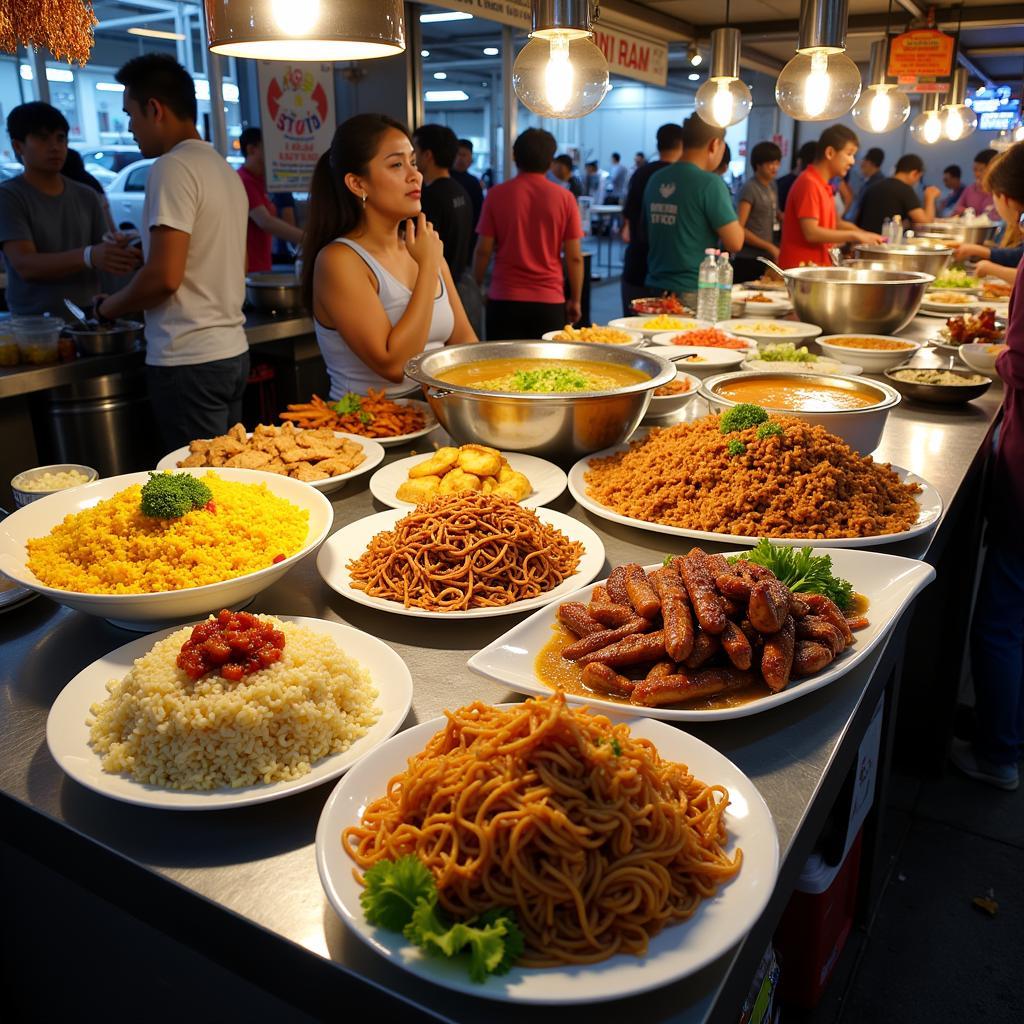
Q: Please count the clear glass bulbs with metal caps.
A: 6